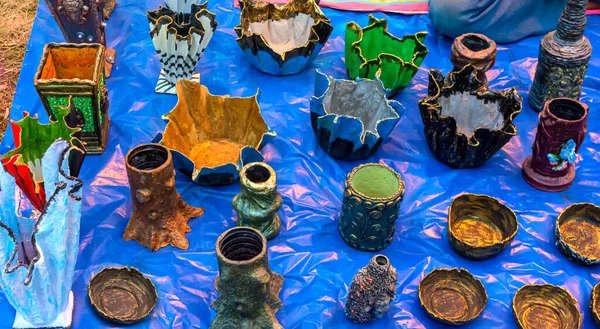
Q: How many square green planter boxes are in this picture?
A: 1